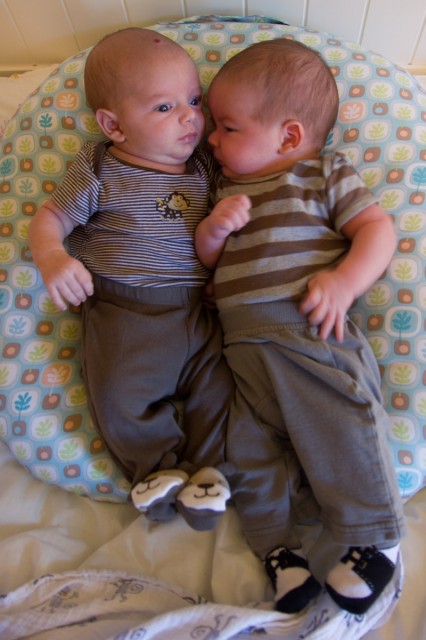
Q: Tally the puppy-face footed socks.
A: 2